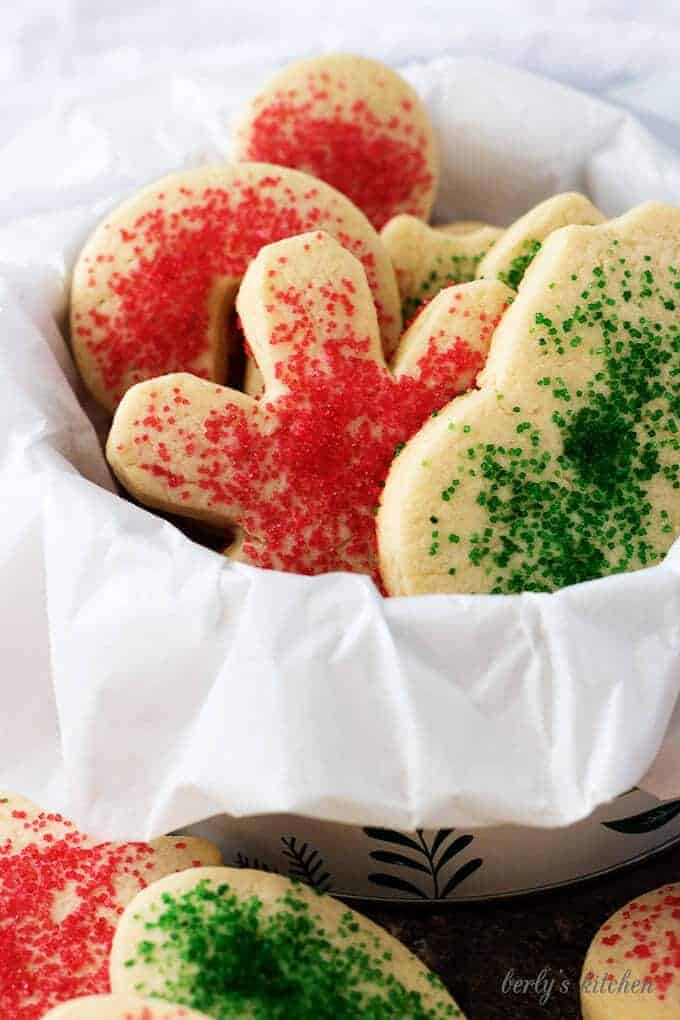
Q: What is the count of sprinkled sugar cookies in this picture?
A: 10